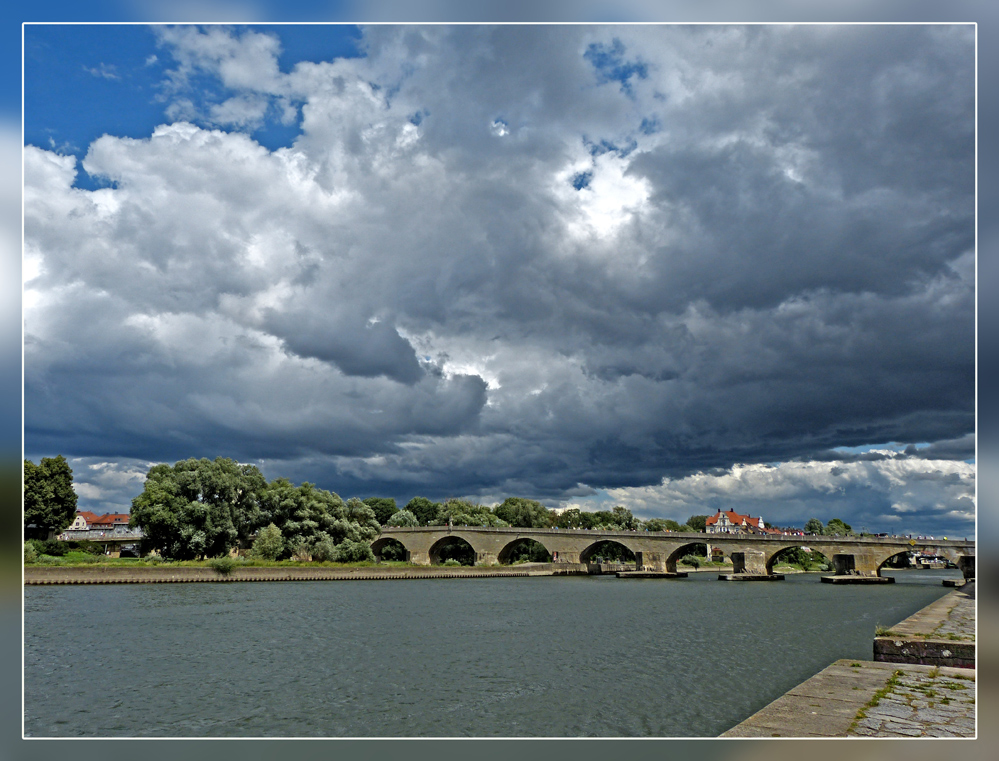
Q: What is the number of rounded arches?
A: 7